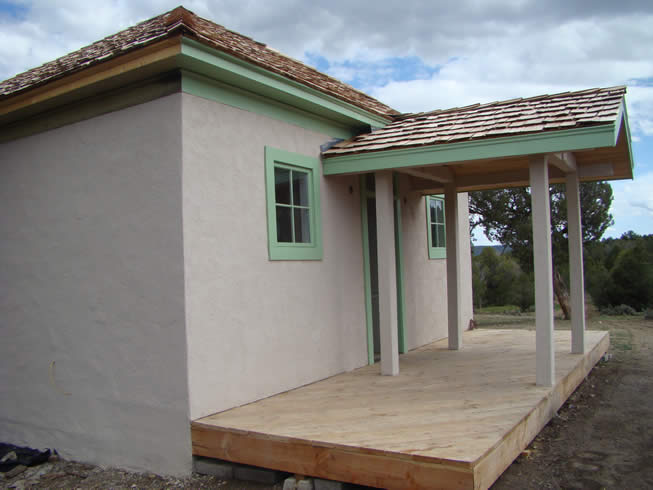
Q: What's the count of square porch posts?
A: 4